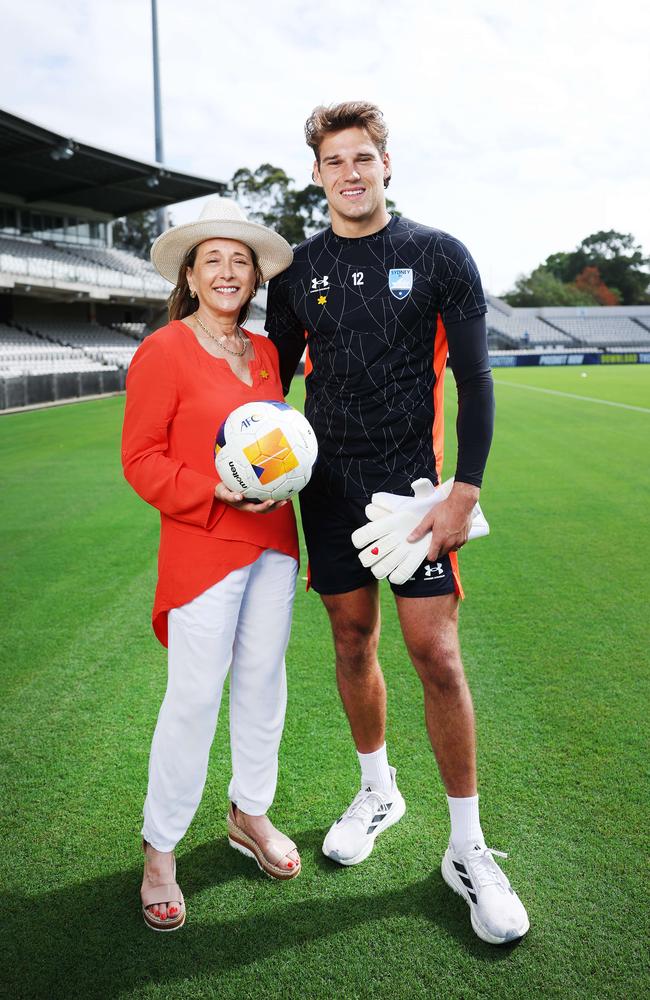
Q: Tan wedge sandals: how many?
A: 2